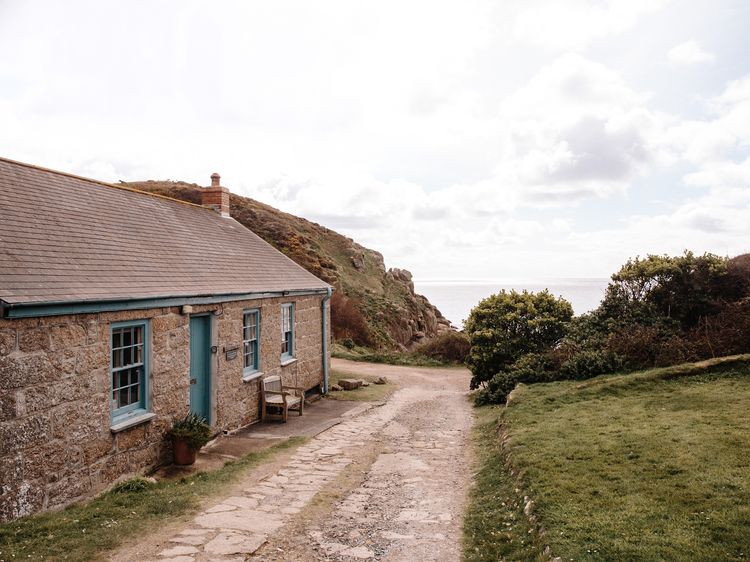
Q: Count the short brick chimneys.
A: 1